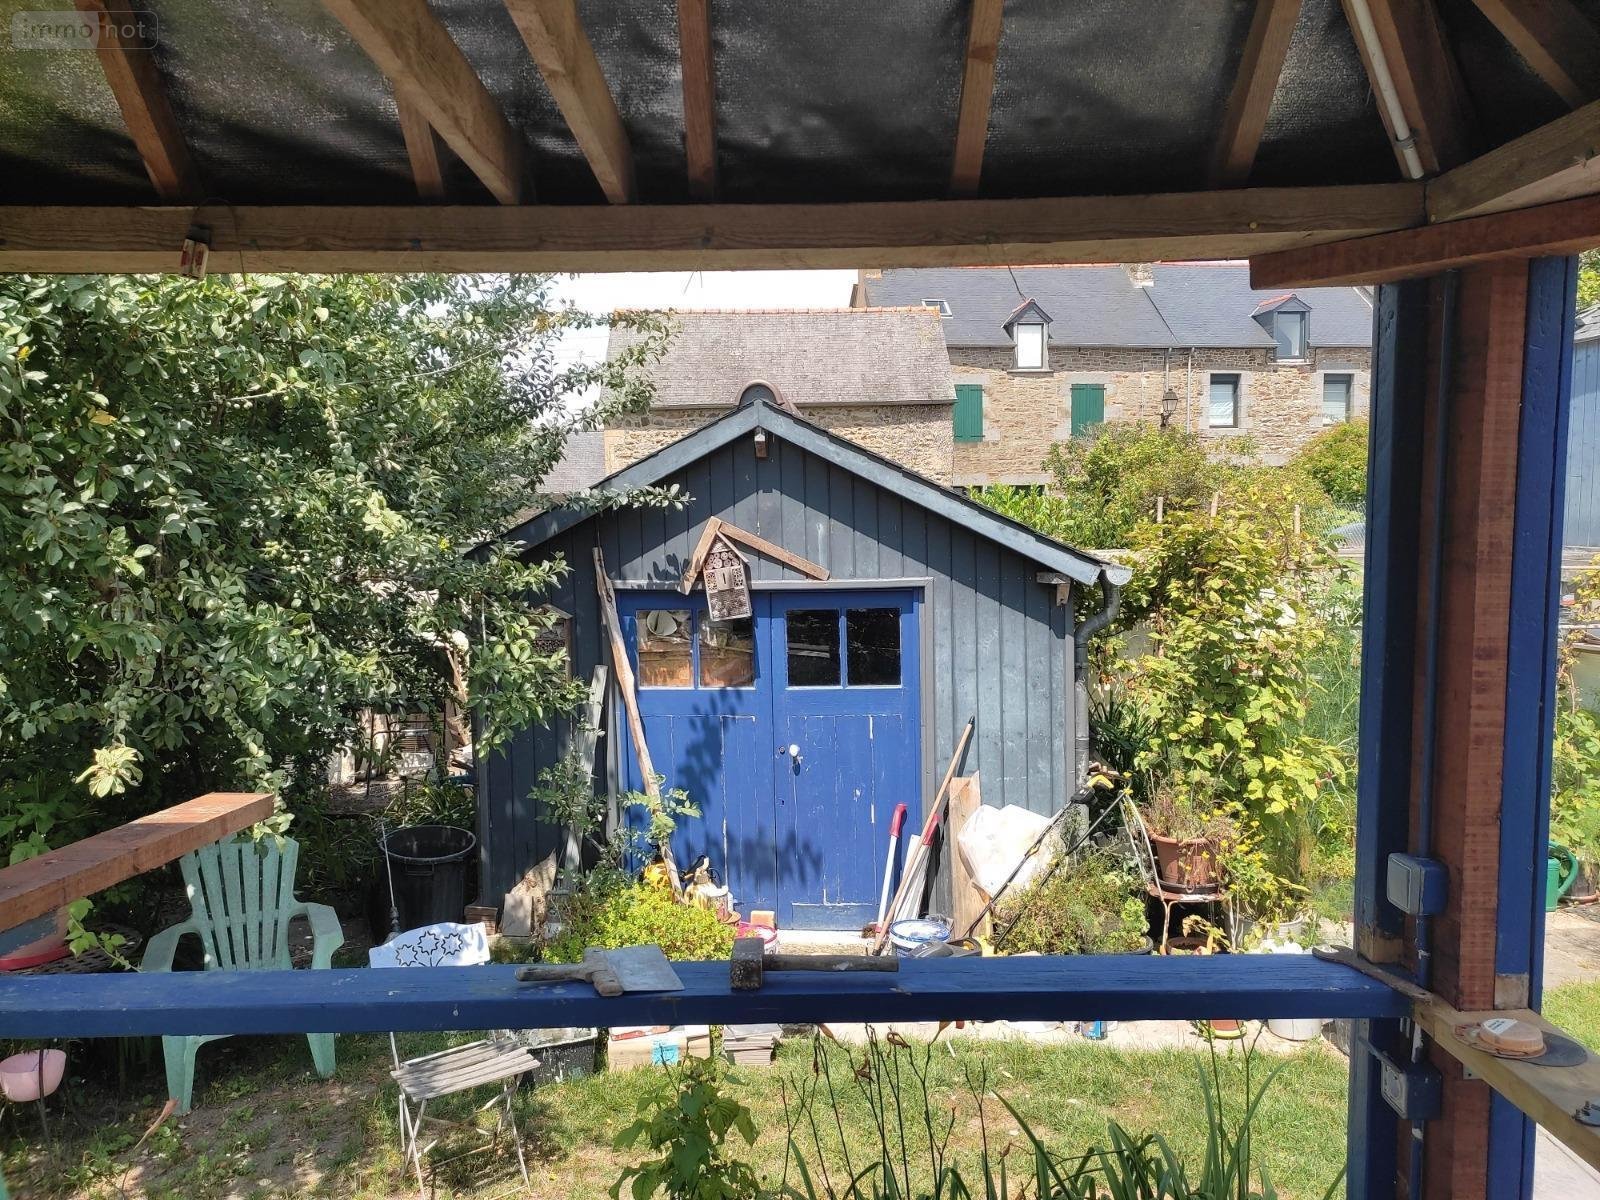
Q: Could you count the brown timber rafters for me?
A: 9